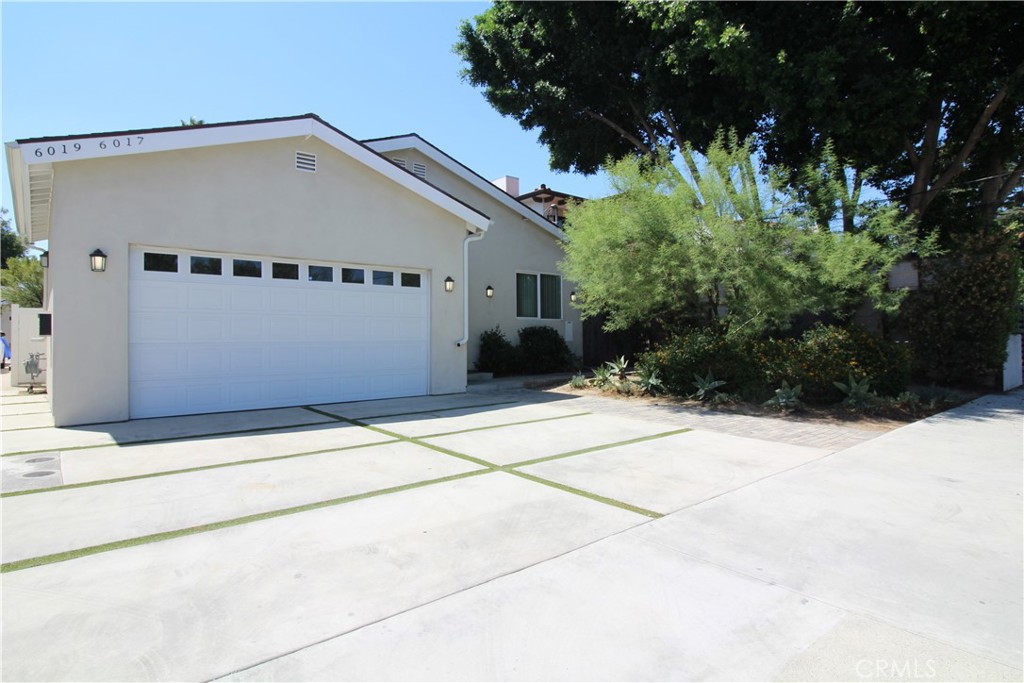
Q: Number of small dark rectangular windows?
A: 8